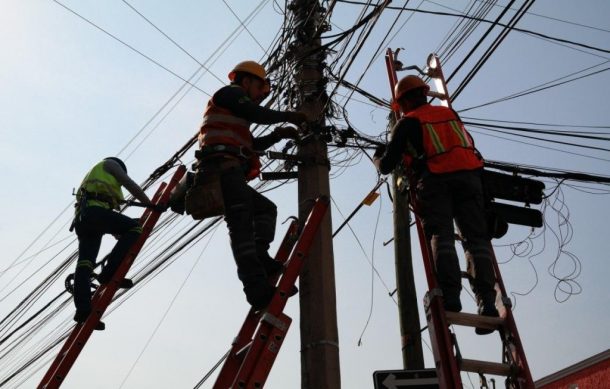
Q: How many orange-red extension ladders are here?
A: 3